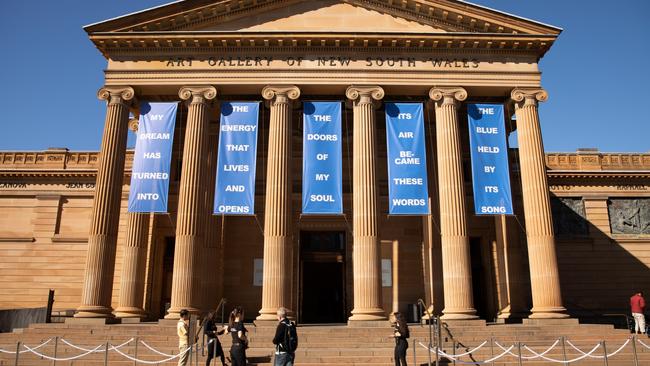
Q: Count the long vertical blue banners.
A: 5